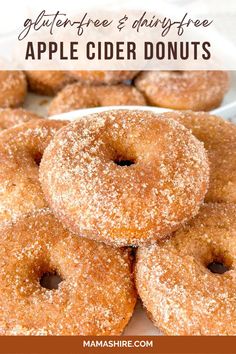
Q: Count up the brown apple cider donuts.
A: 11